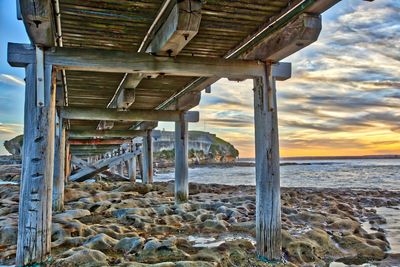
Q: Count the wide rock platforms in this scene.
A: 1